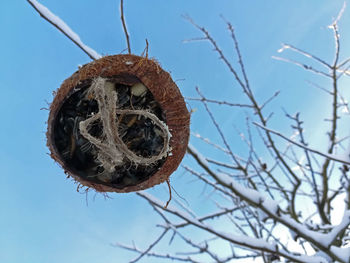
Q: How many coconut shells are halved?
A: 1